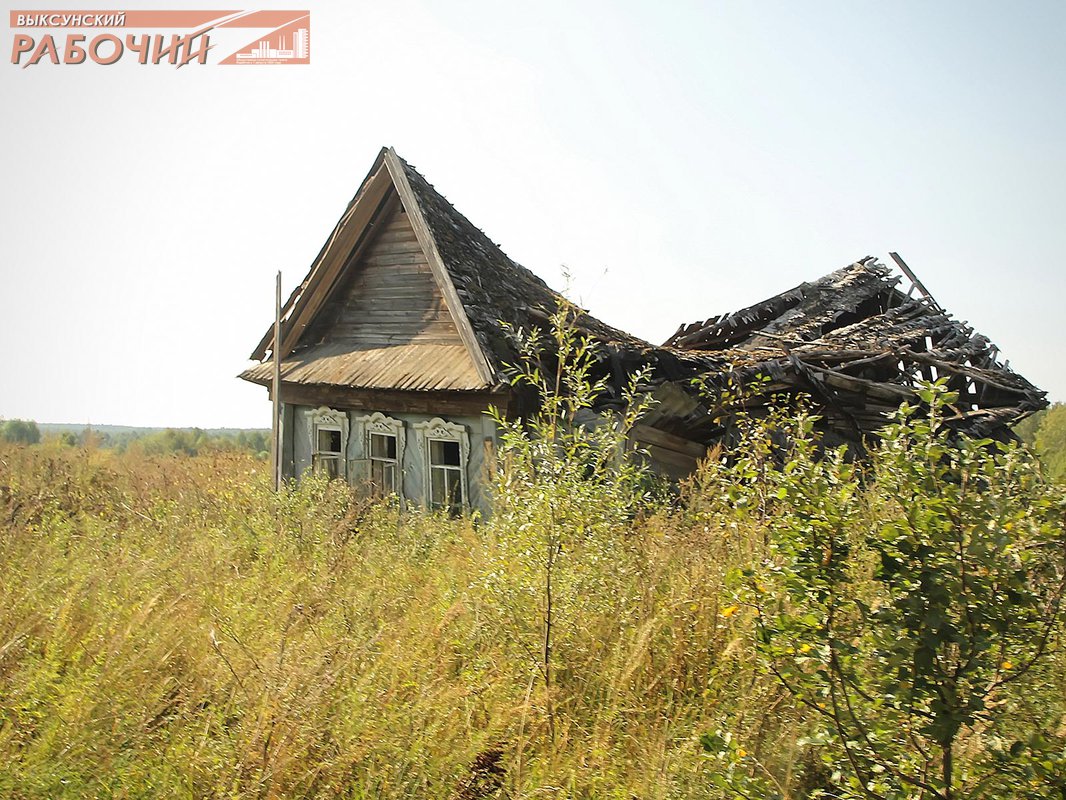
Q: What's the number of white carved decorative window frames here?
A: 3